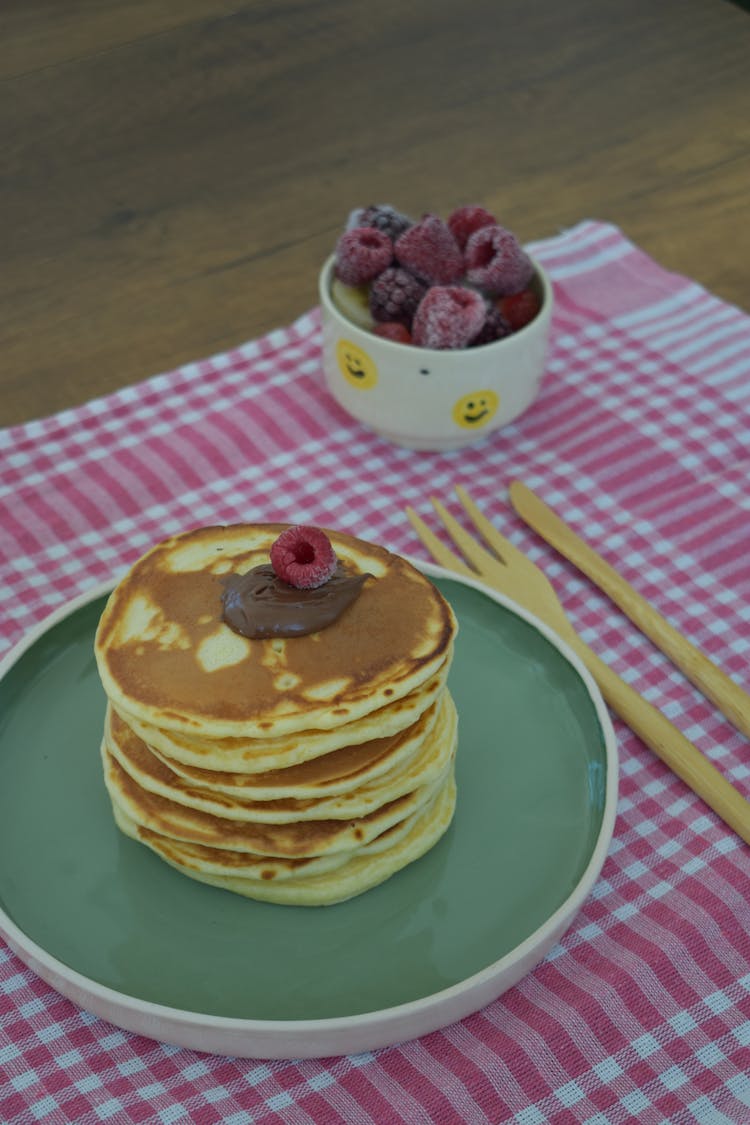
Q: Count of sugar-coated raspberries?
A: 6